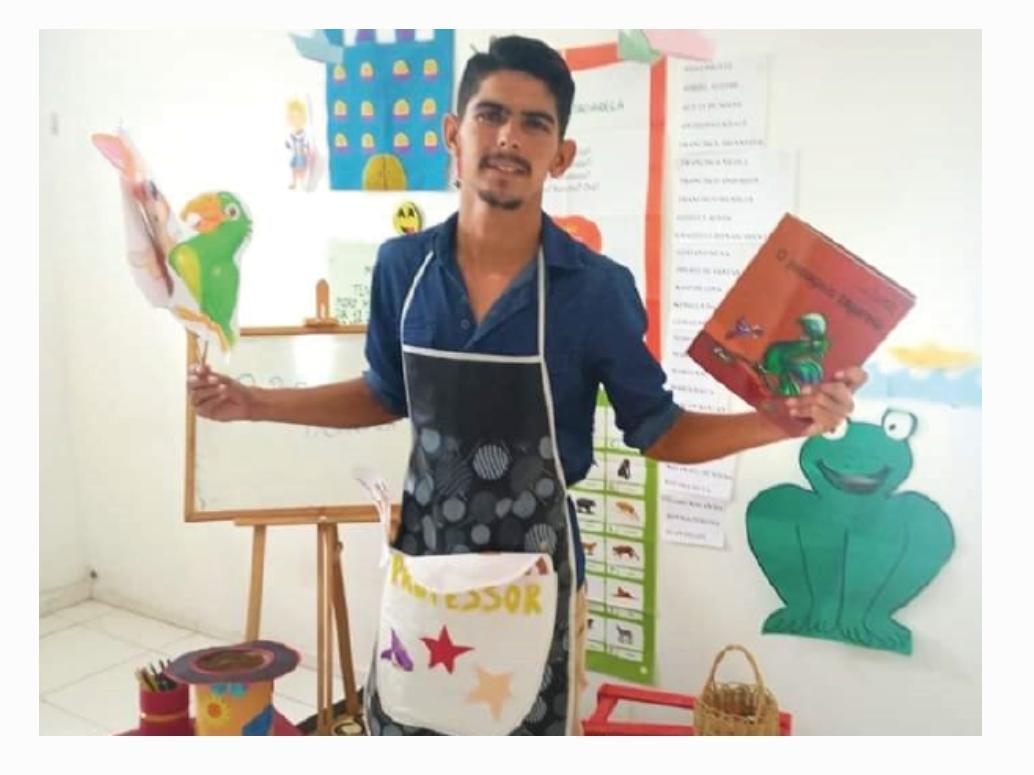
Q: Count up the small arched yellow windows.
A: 12